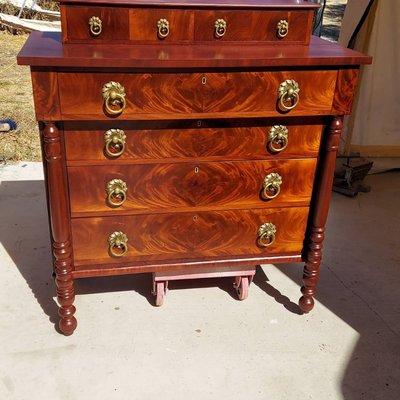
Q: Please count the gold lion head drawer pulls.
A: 12